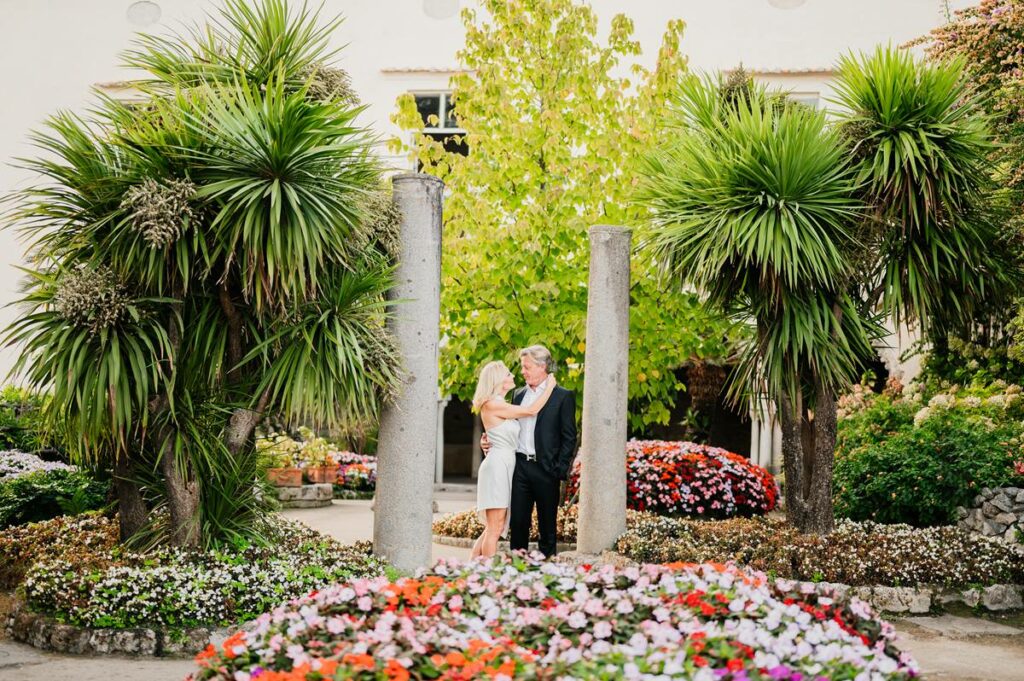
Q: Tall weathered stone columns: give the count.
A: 2